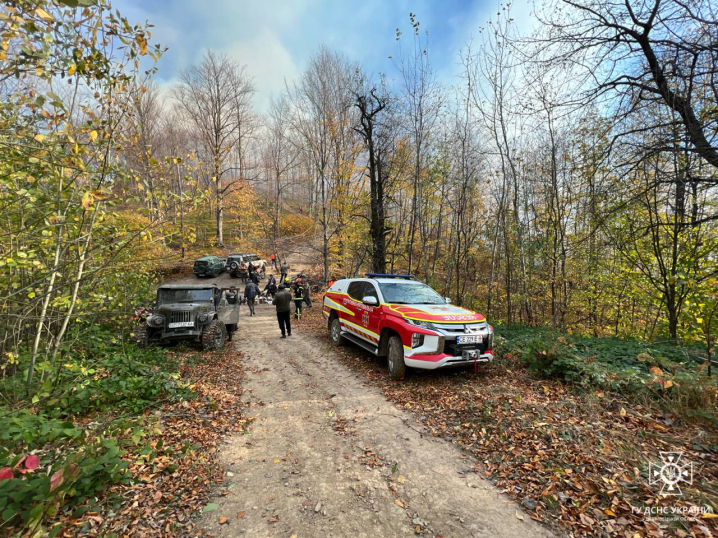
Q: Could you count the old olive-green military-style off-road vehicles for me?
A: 1